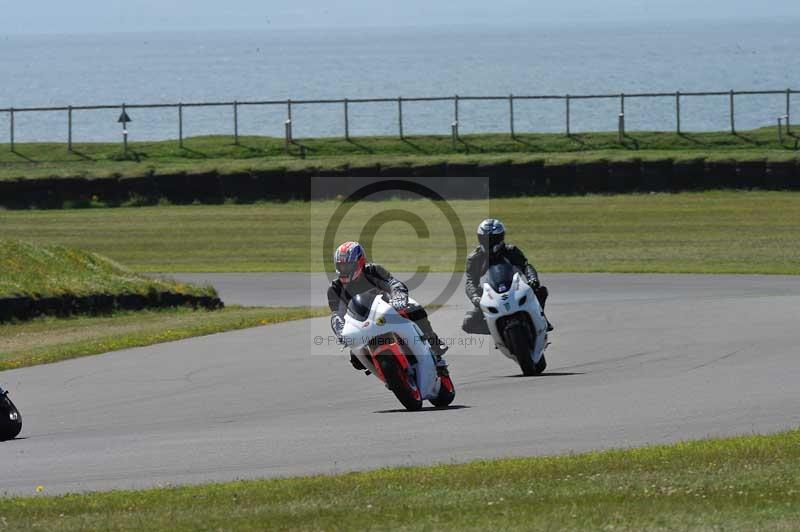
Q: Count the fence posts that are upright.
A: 15